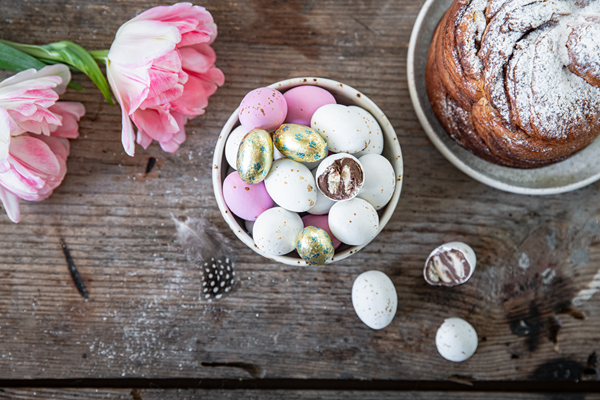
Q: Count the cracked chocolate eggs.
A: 2